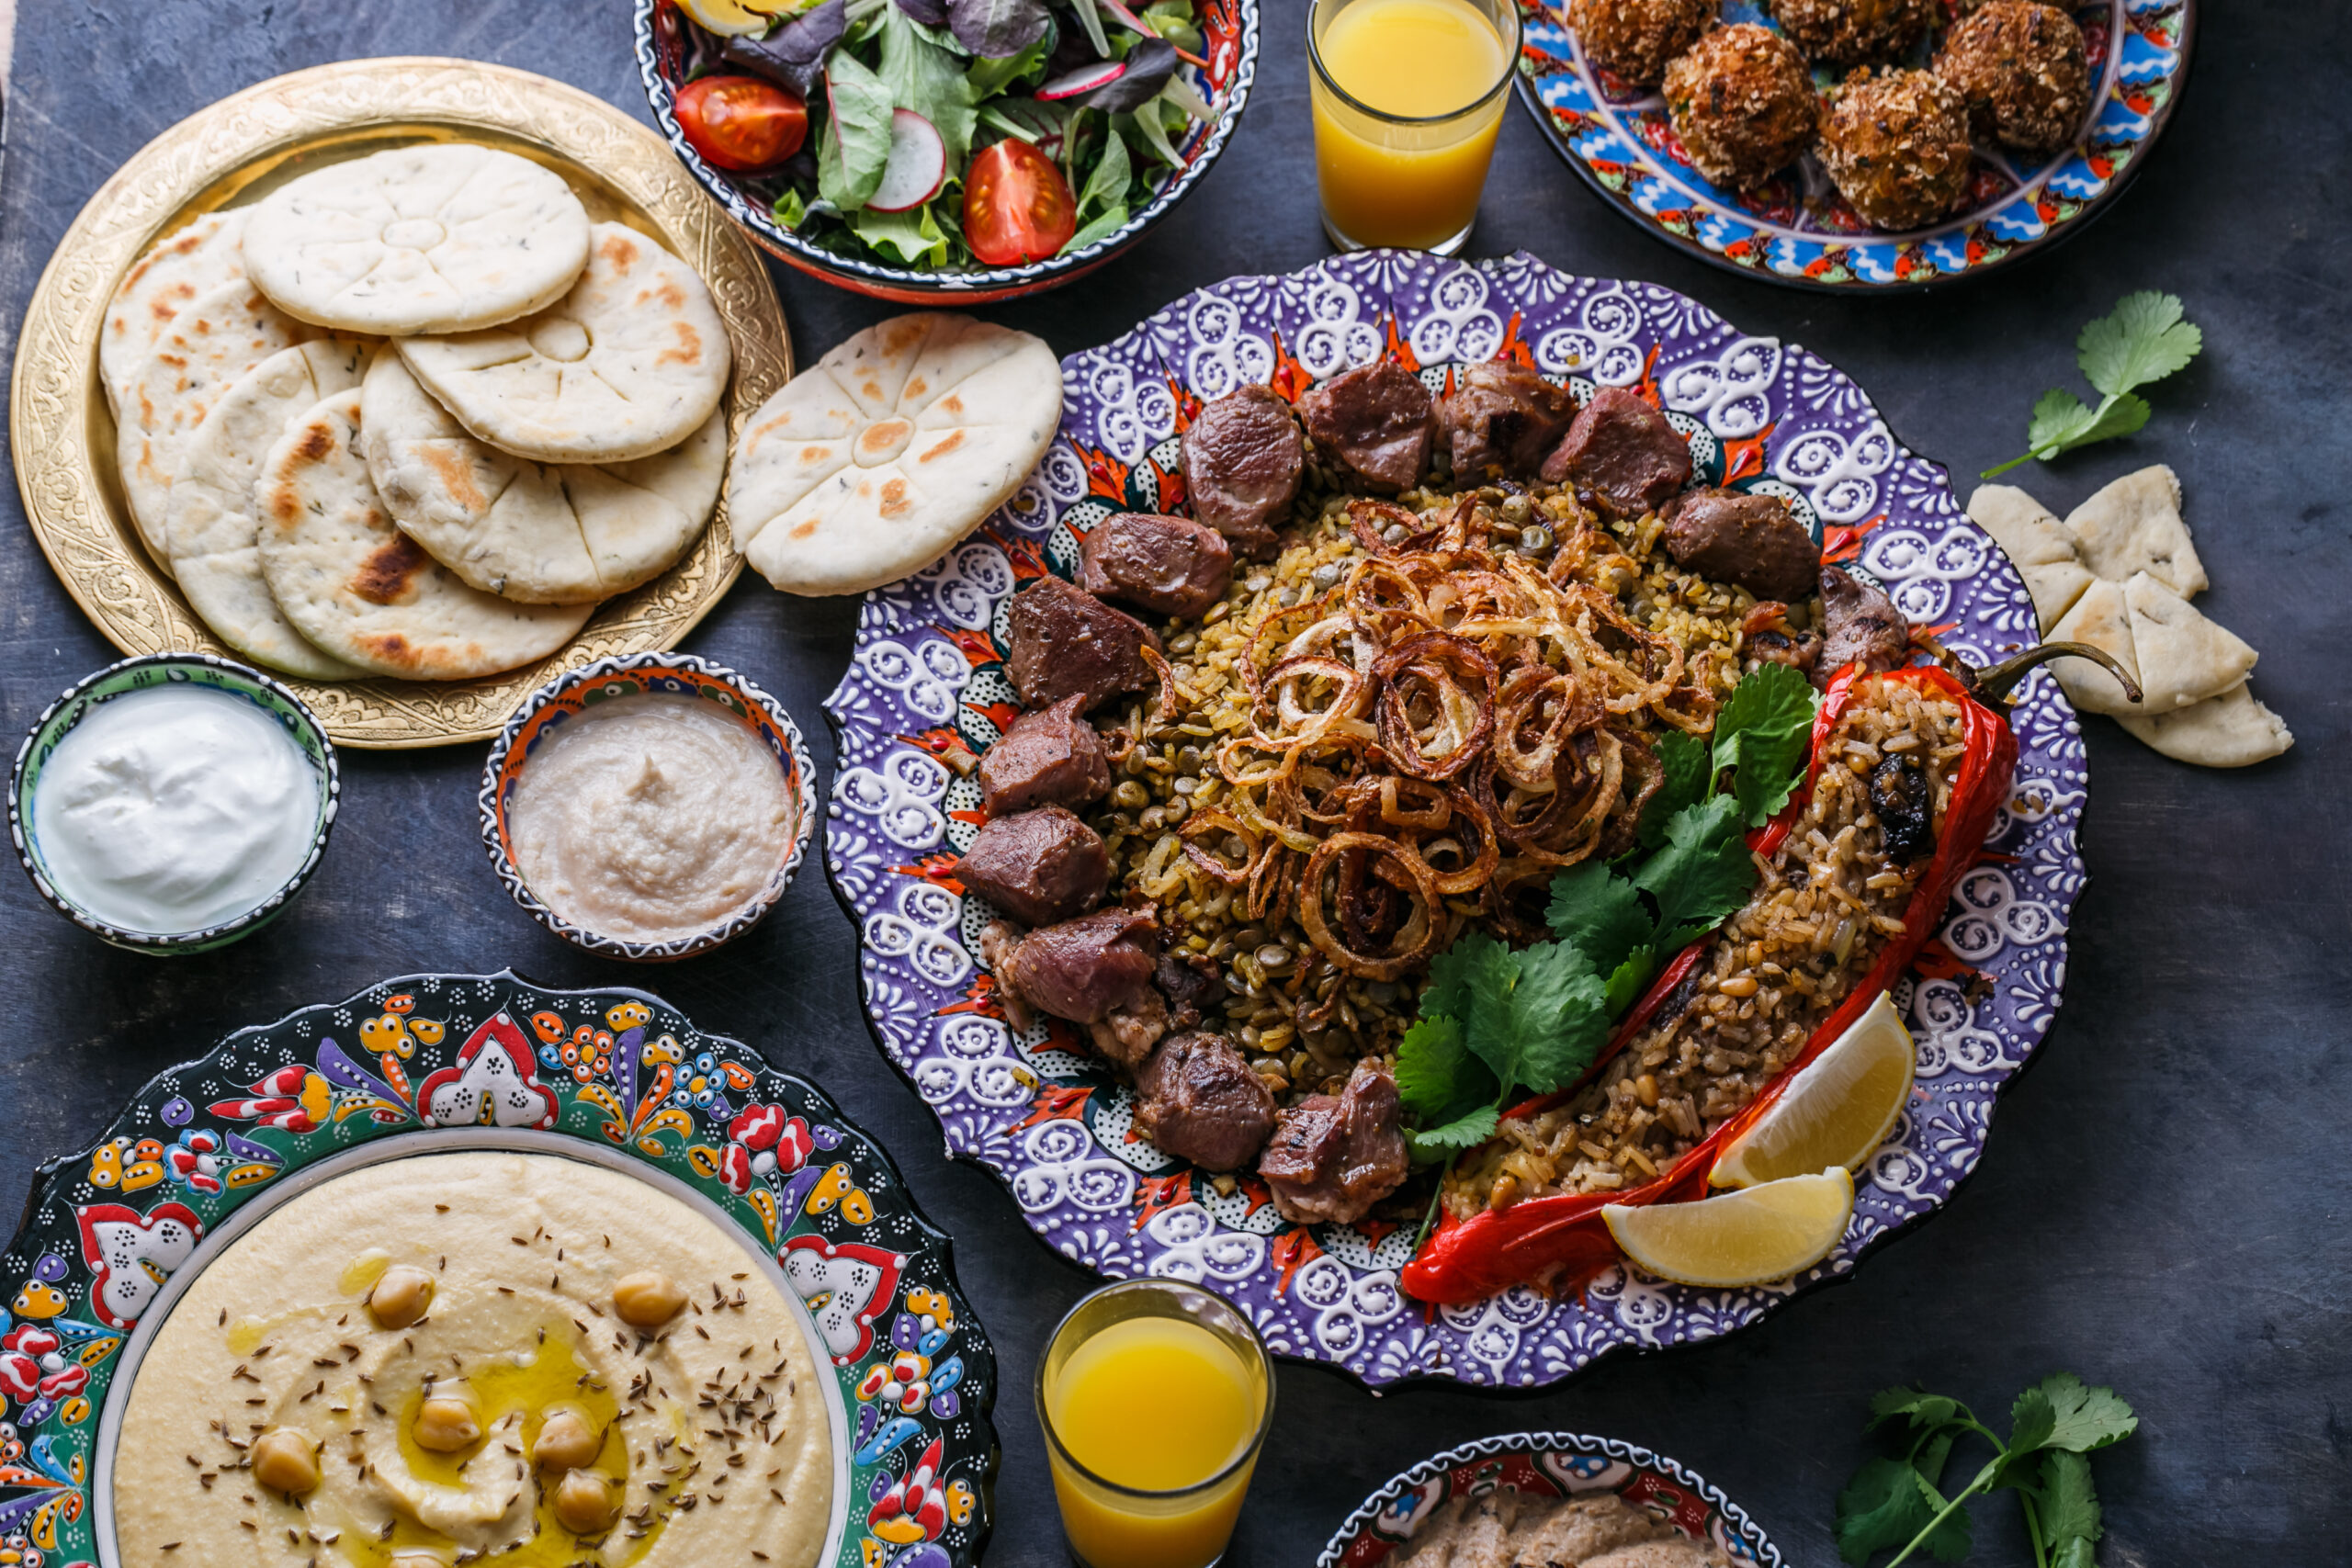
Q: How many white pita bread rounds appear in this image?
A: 8